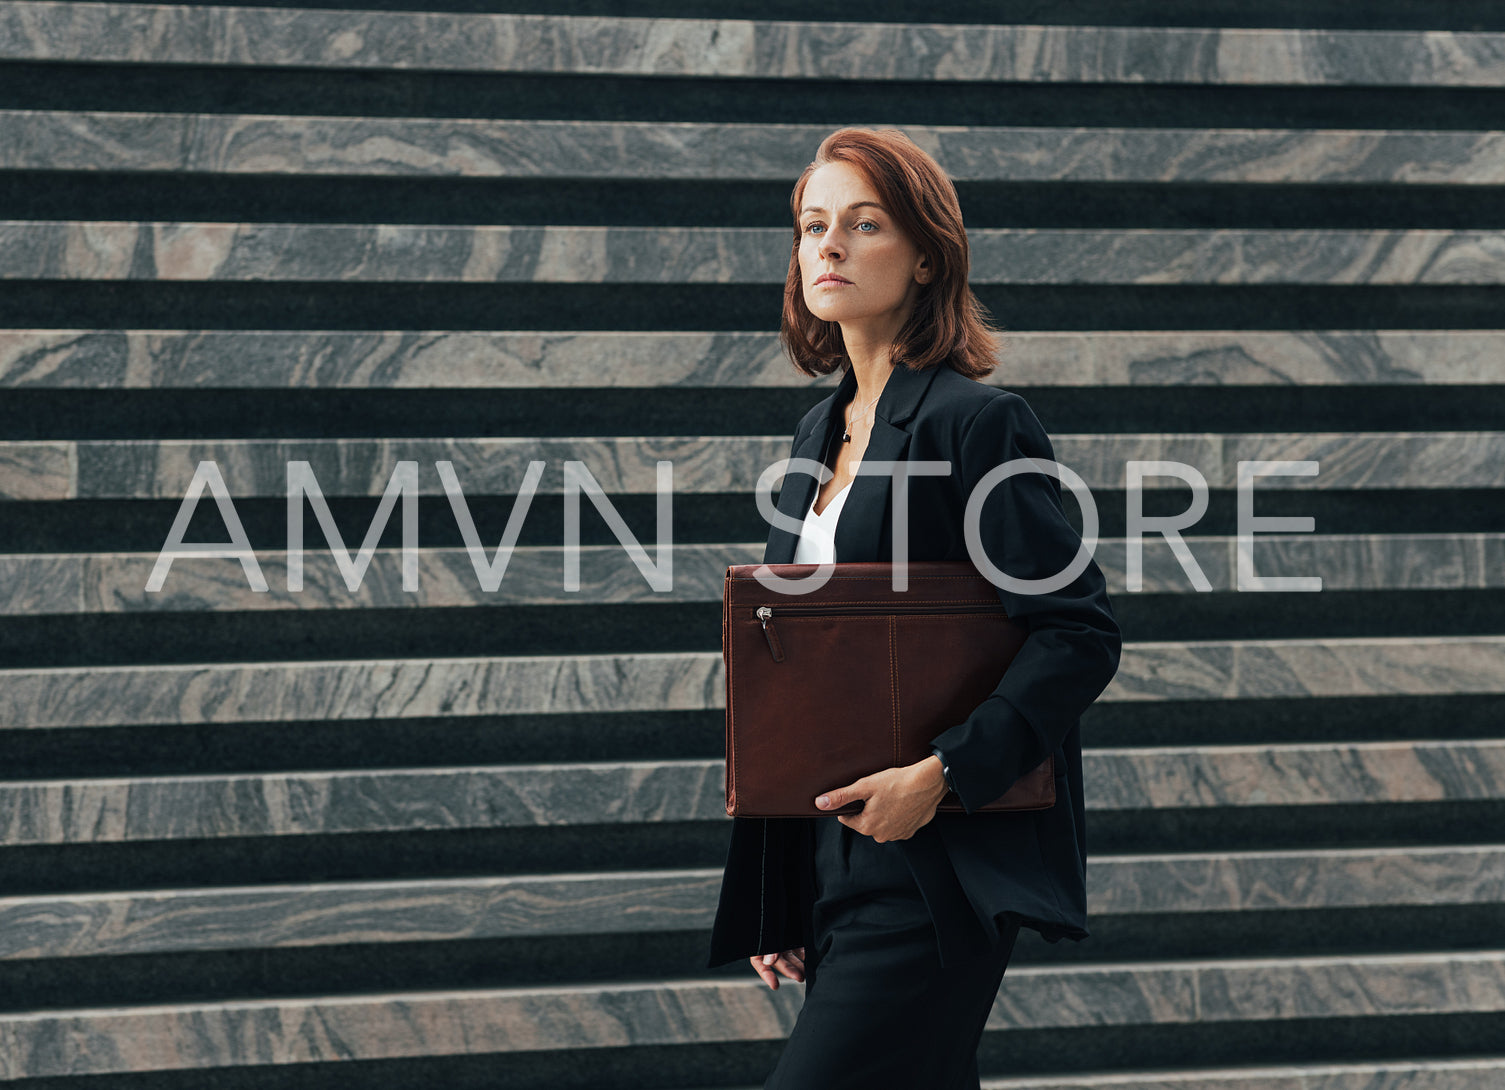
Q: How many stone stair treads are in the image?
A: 11